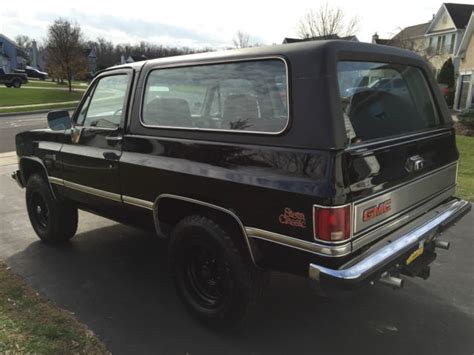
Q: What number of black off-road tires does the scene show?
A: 2